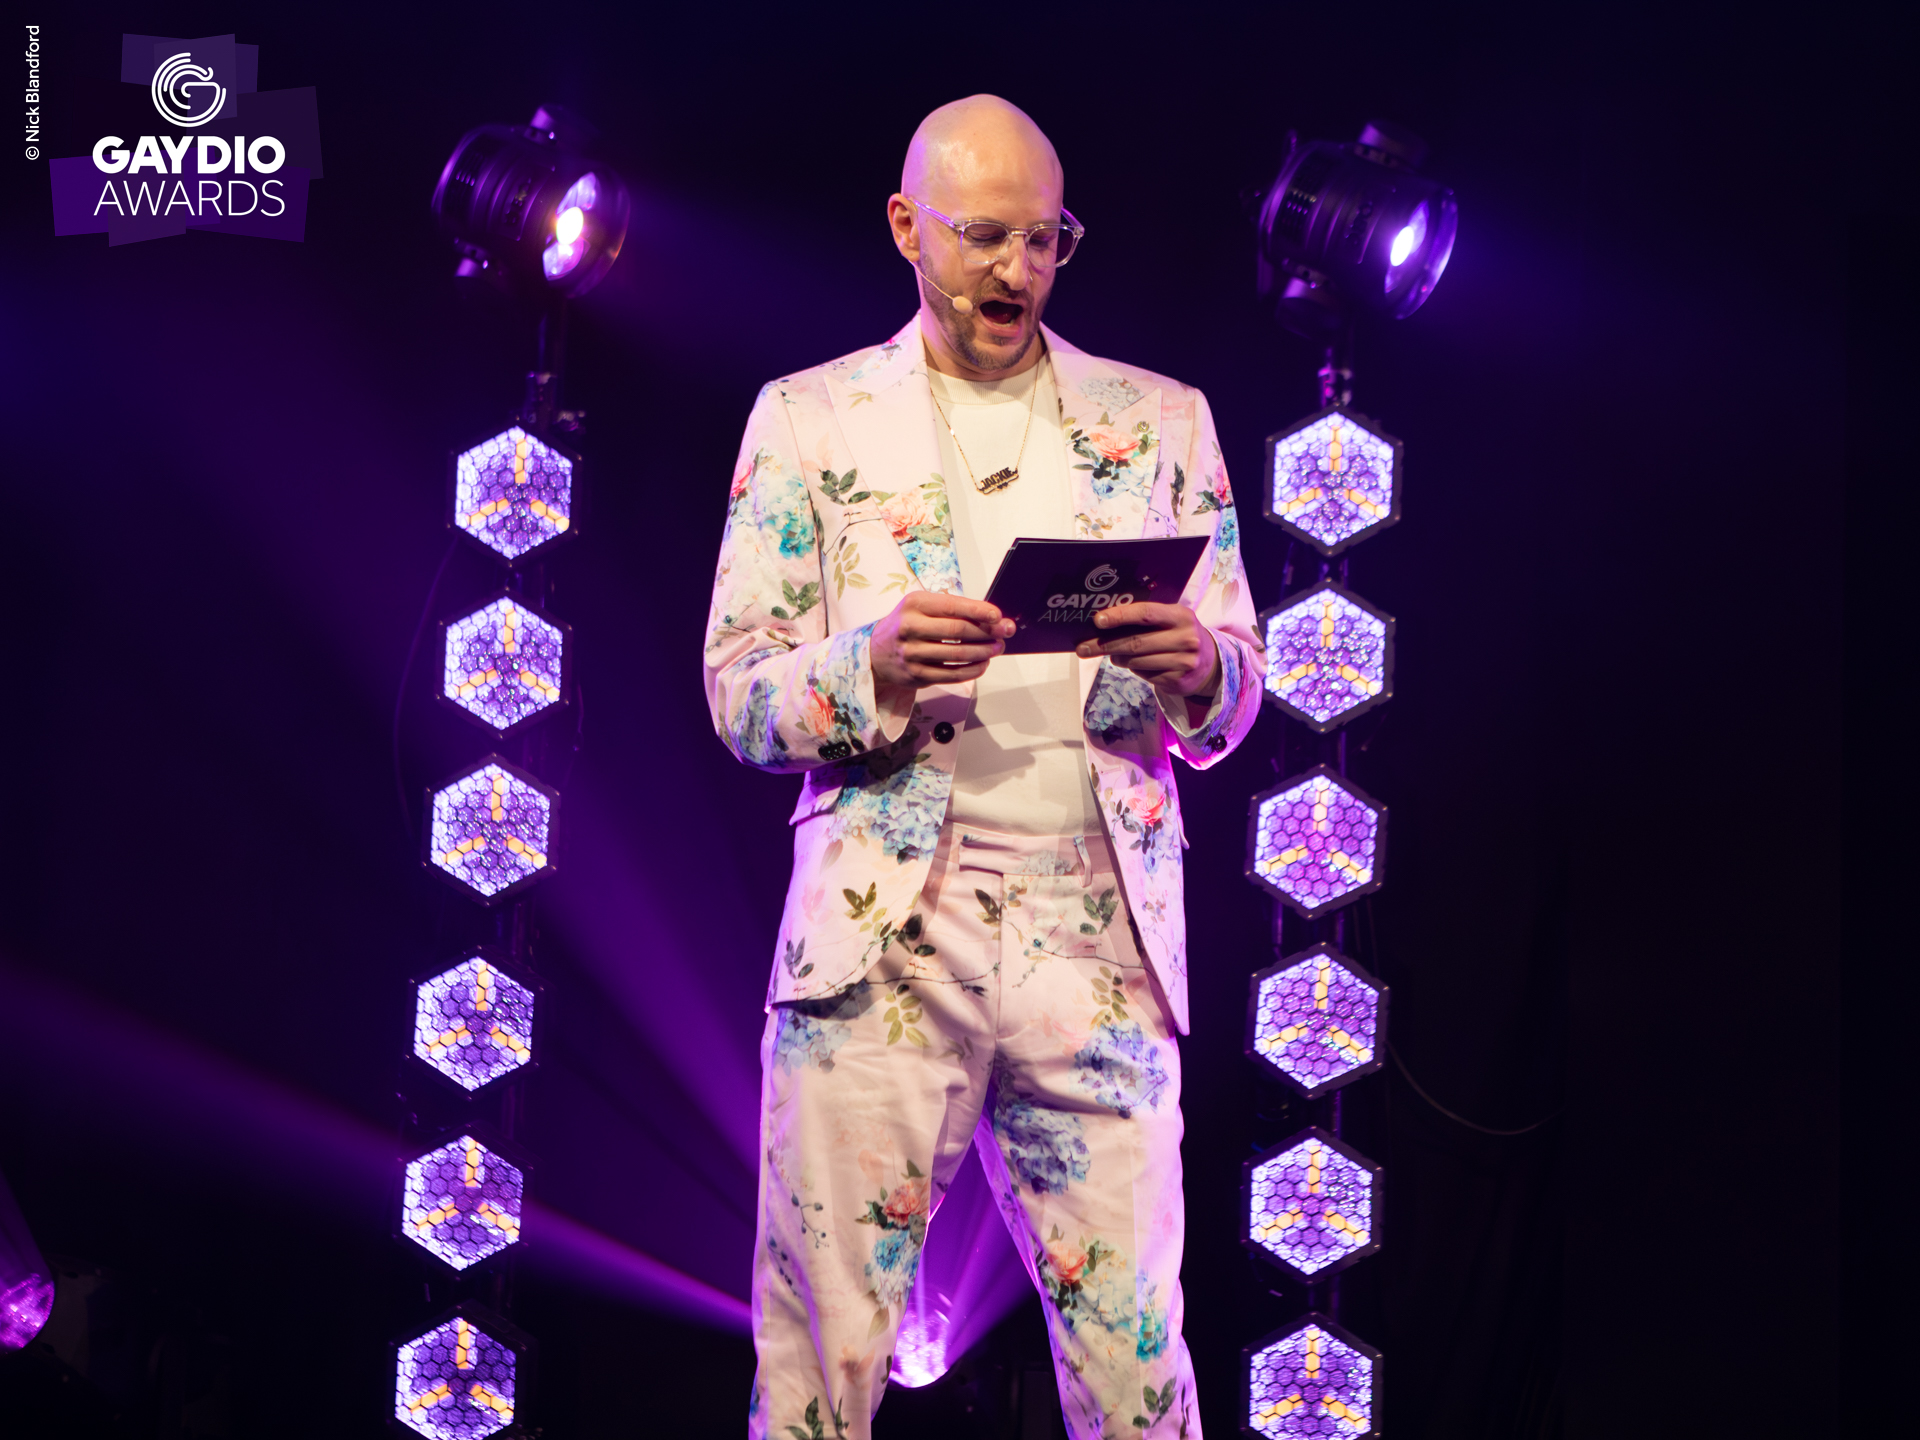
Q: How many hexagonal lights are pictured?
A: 12